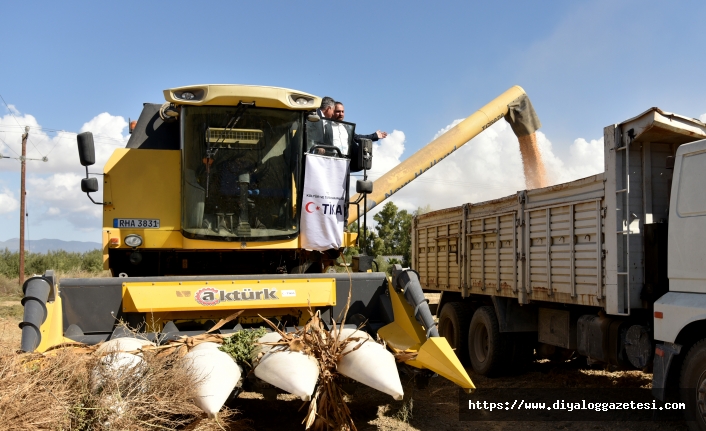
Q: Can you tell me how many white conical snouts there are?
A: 4